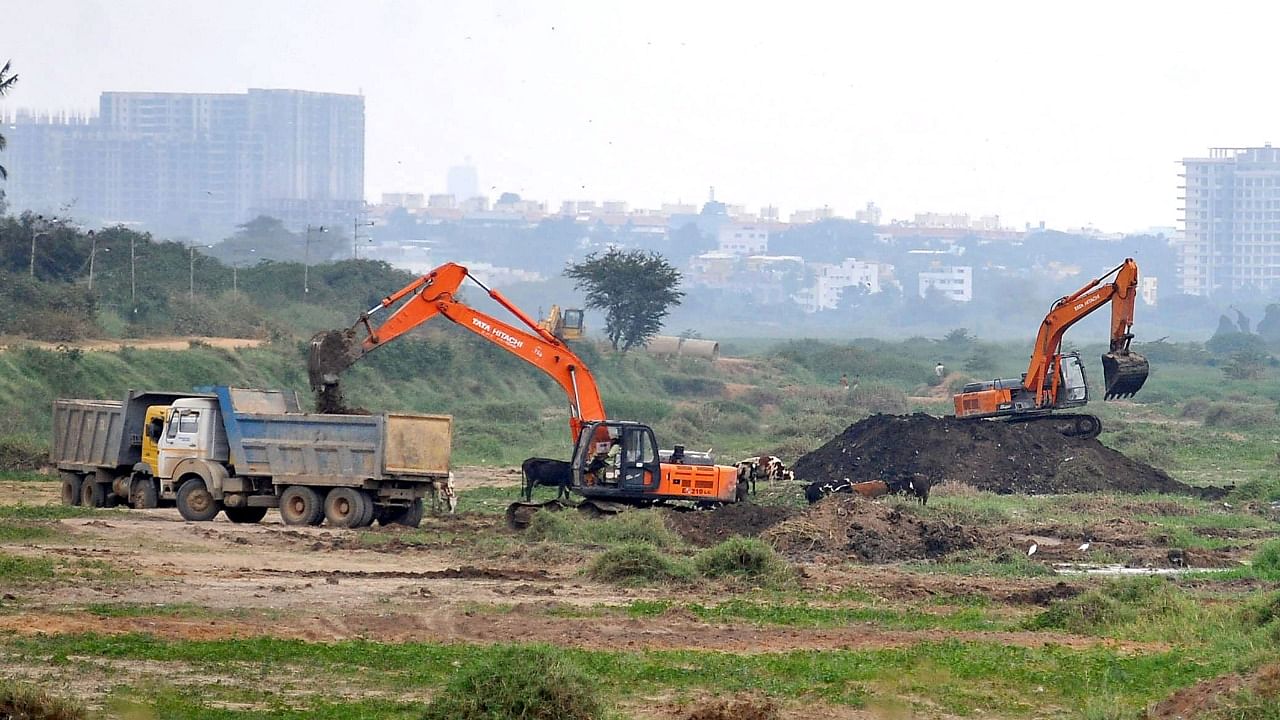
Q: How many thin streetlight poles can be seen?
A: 7